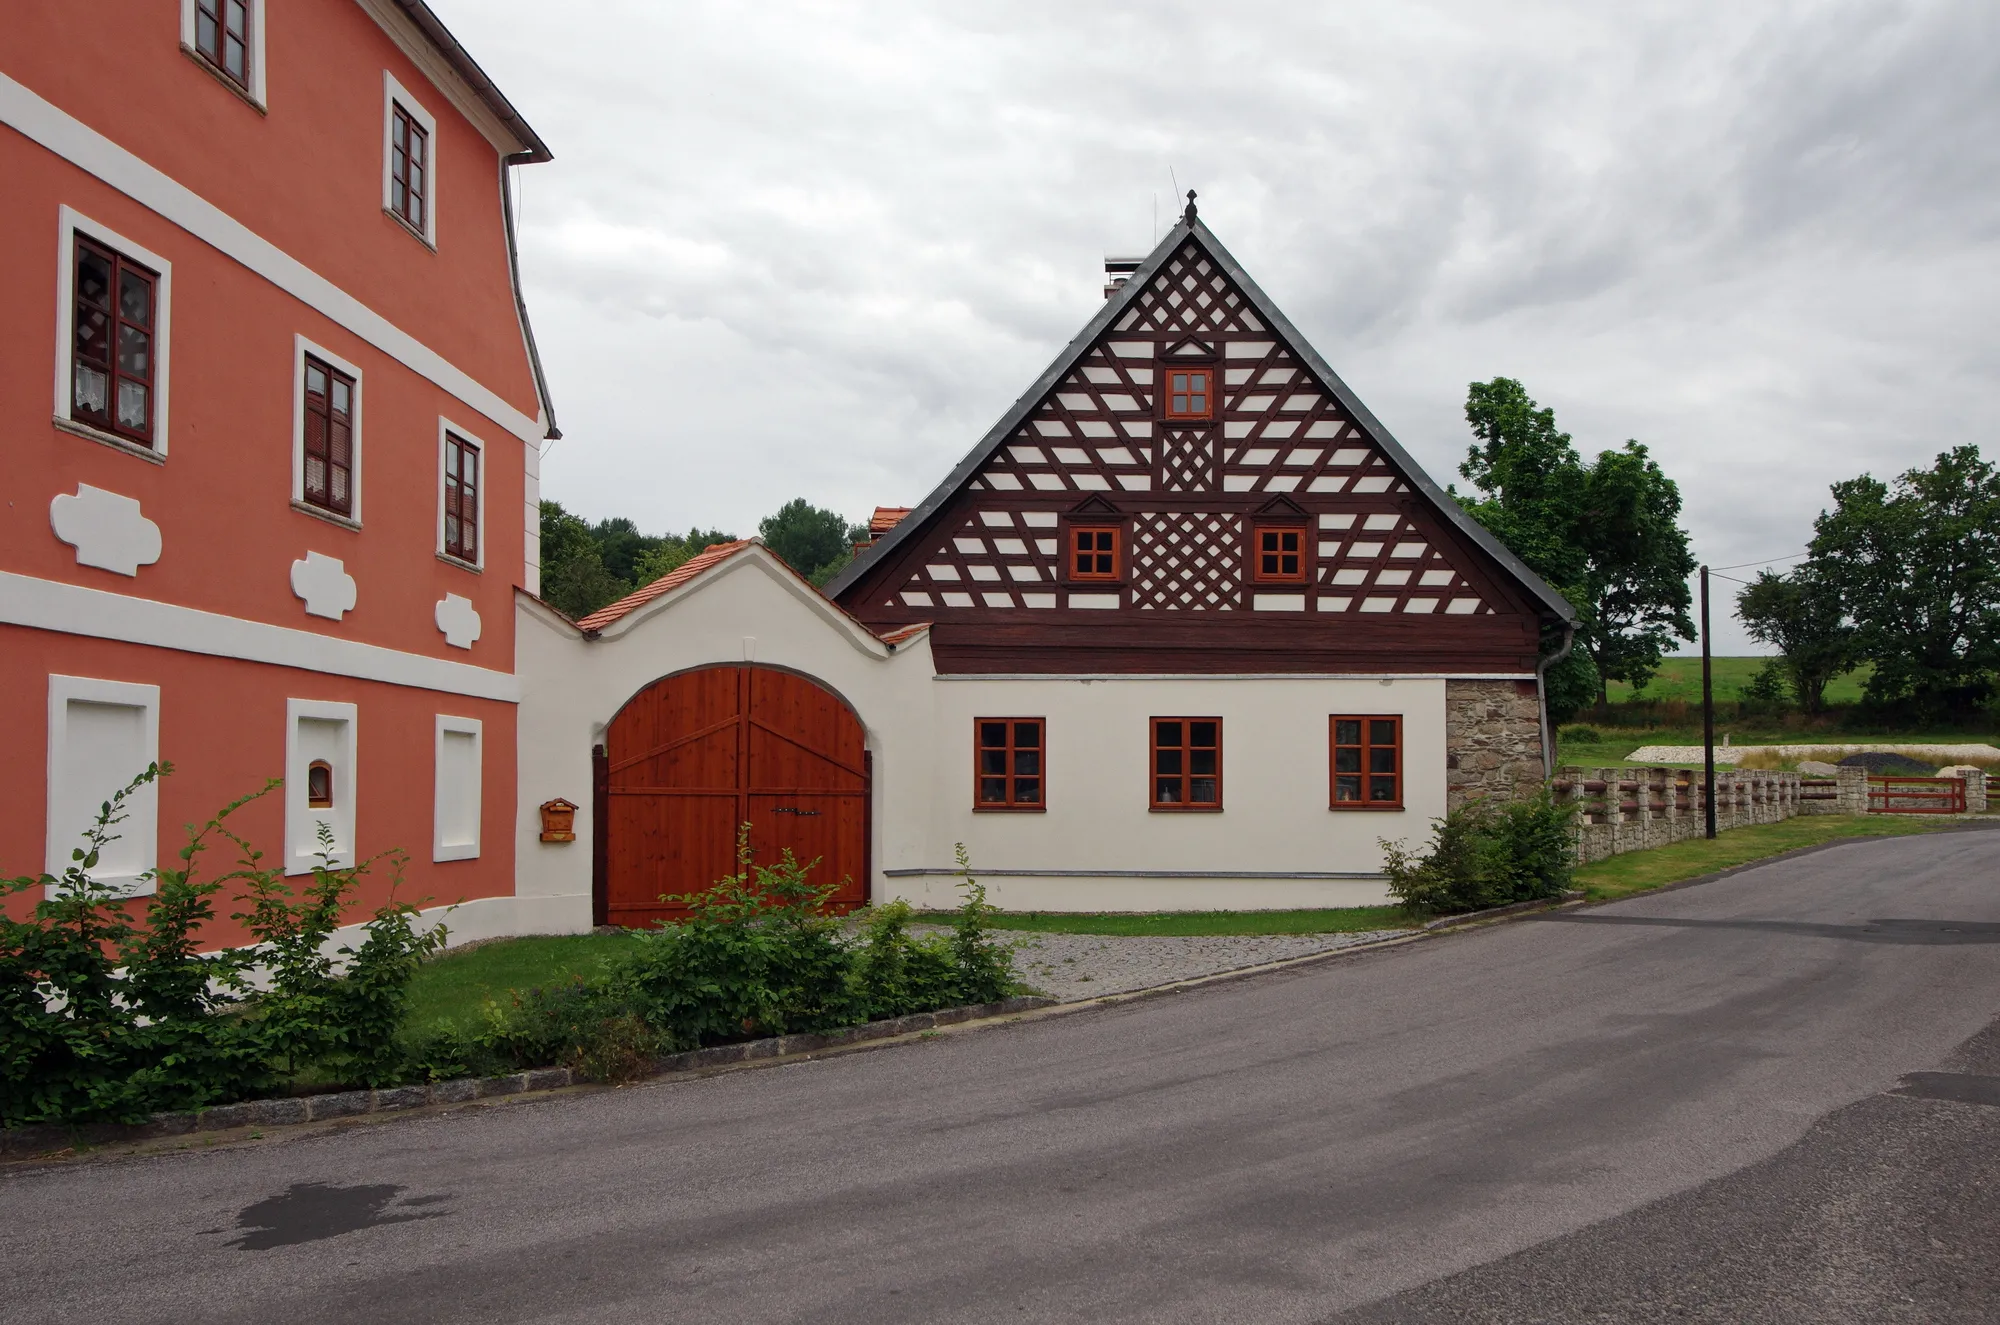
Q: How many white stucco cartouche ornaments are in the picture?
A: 3